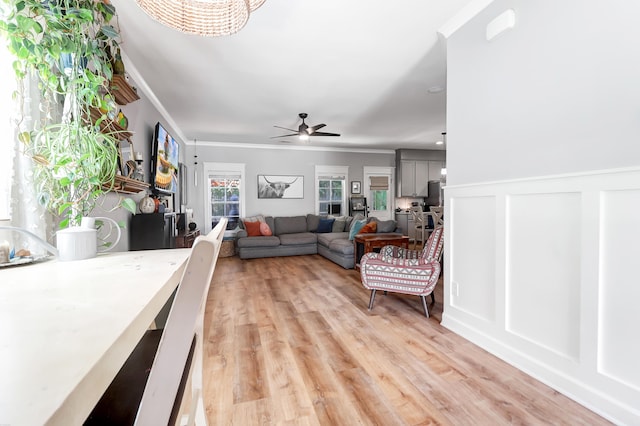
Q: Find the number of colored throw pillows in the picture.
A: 5